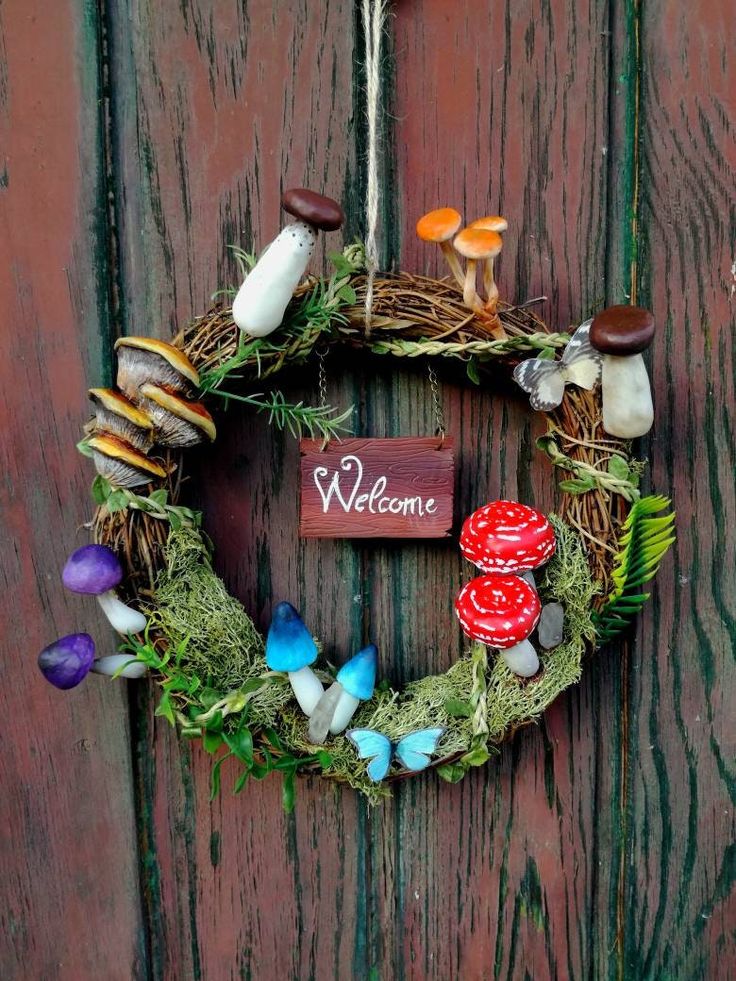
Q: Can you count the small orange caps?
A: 3